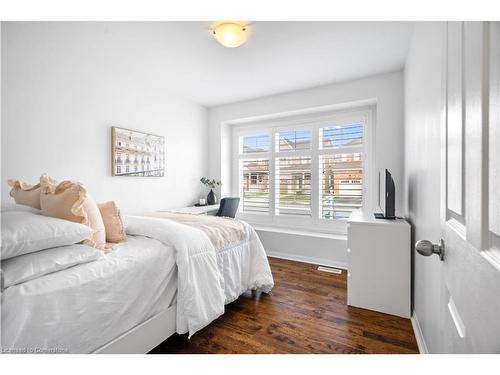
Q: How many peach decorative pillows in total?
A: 3